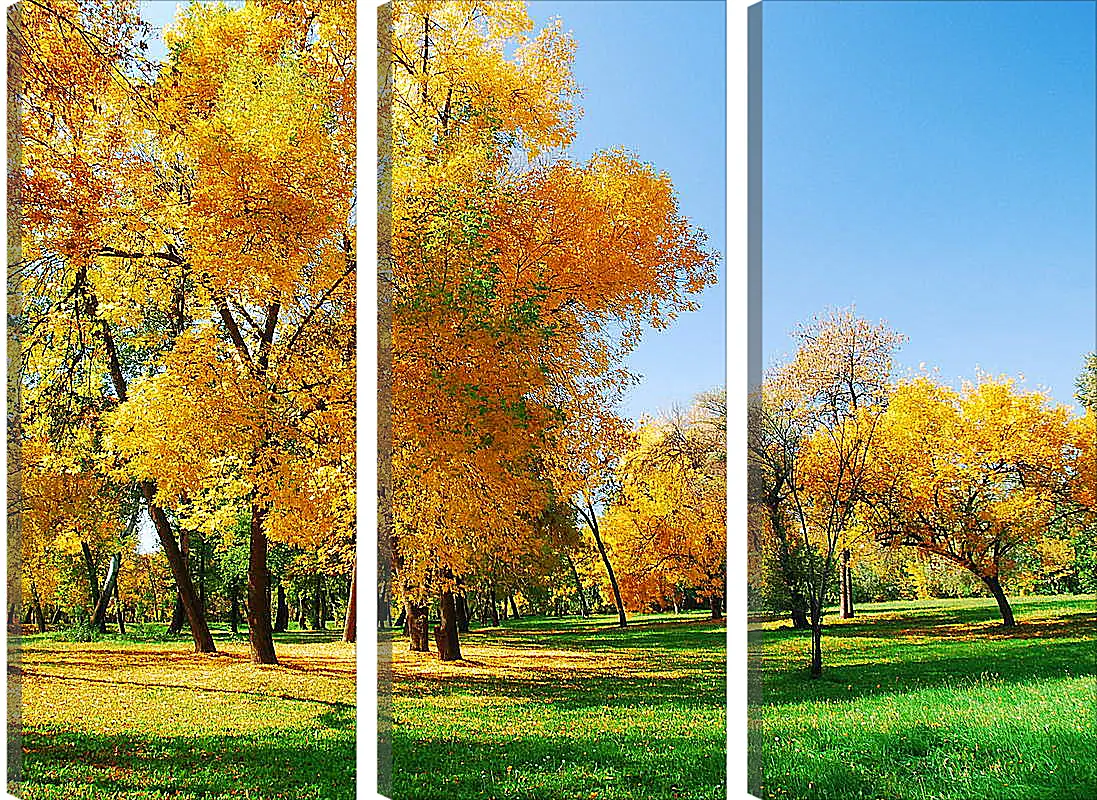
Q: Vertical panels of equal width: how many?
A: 3